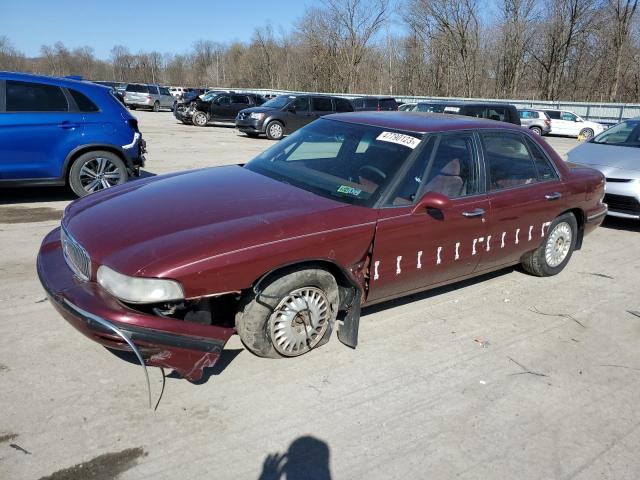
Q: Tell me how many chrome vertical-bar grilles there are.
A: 1